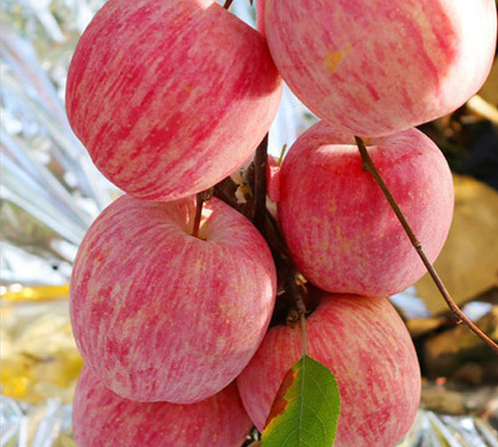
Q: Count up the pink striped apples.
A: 6